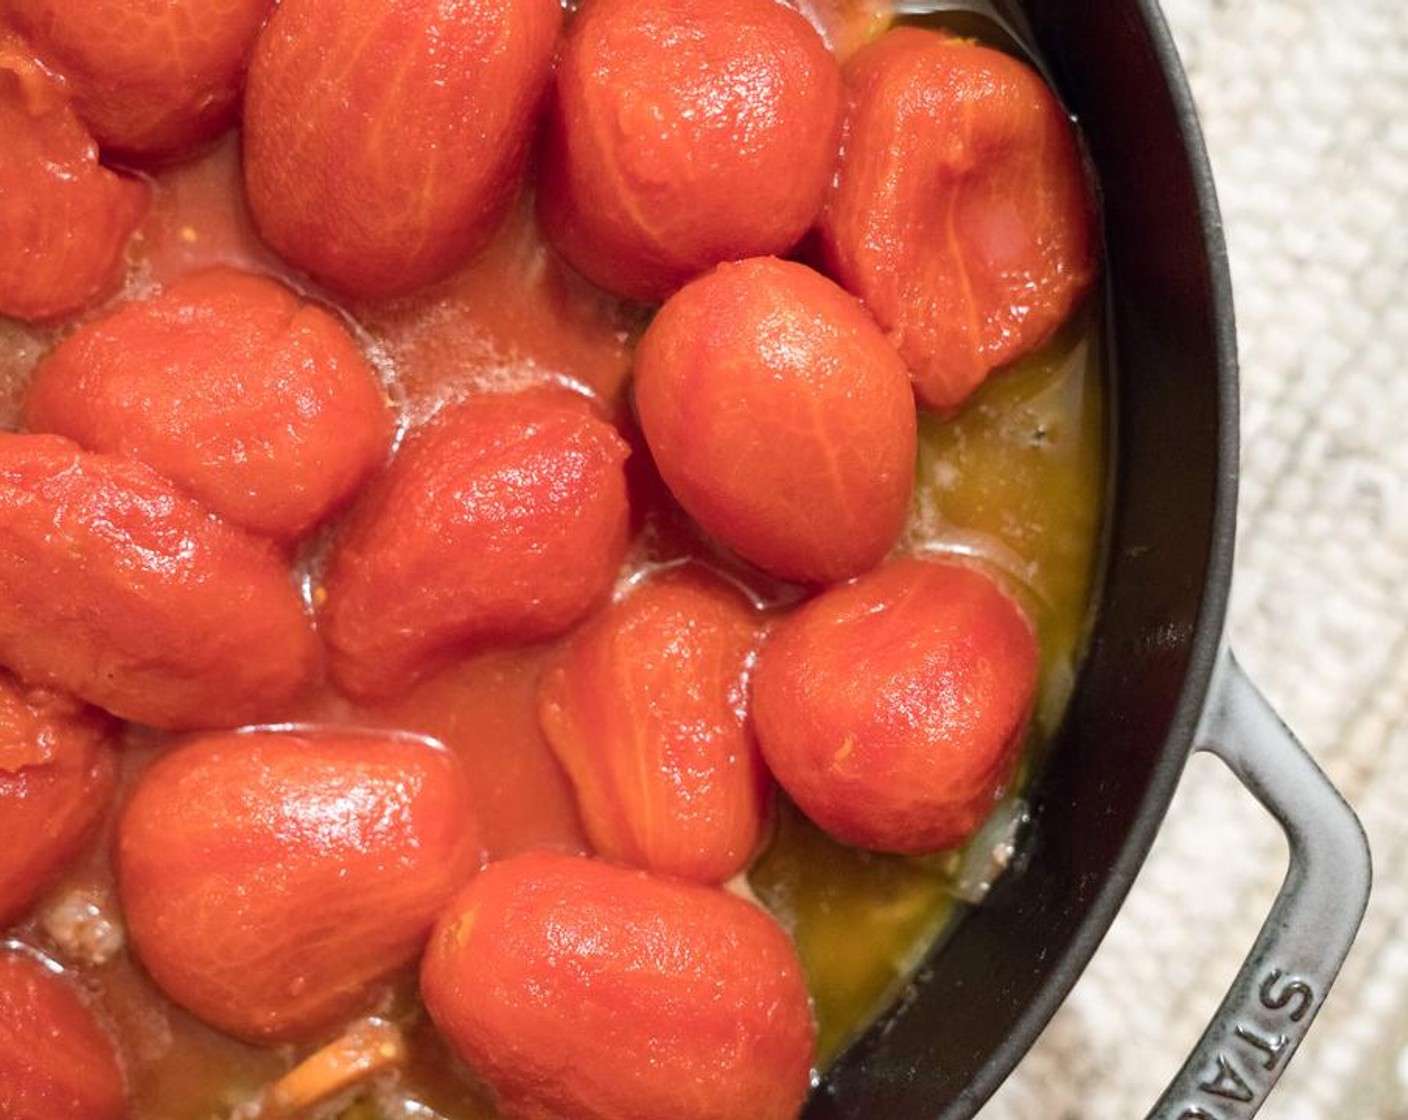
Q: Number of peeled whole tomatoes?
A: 15